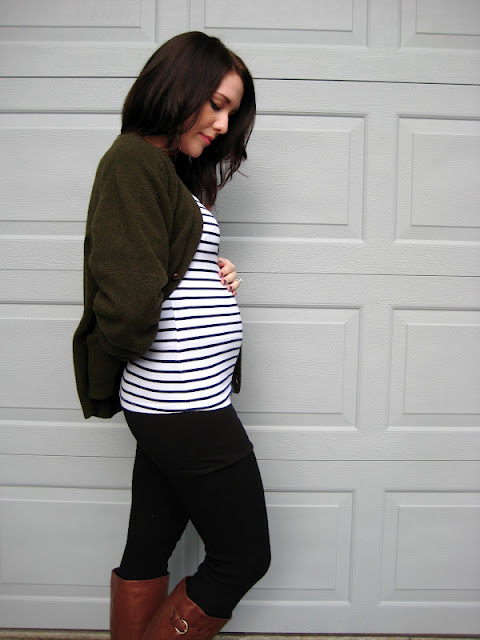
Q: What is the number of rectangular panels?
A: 12